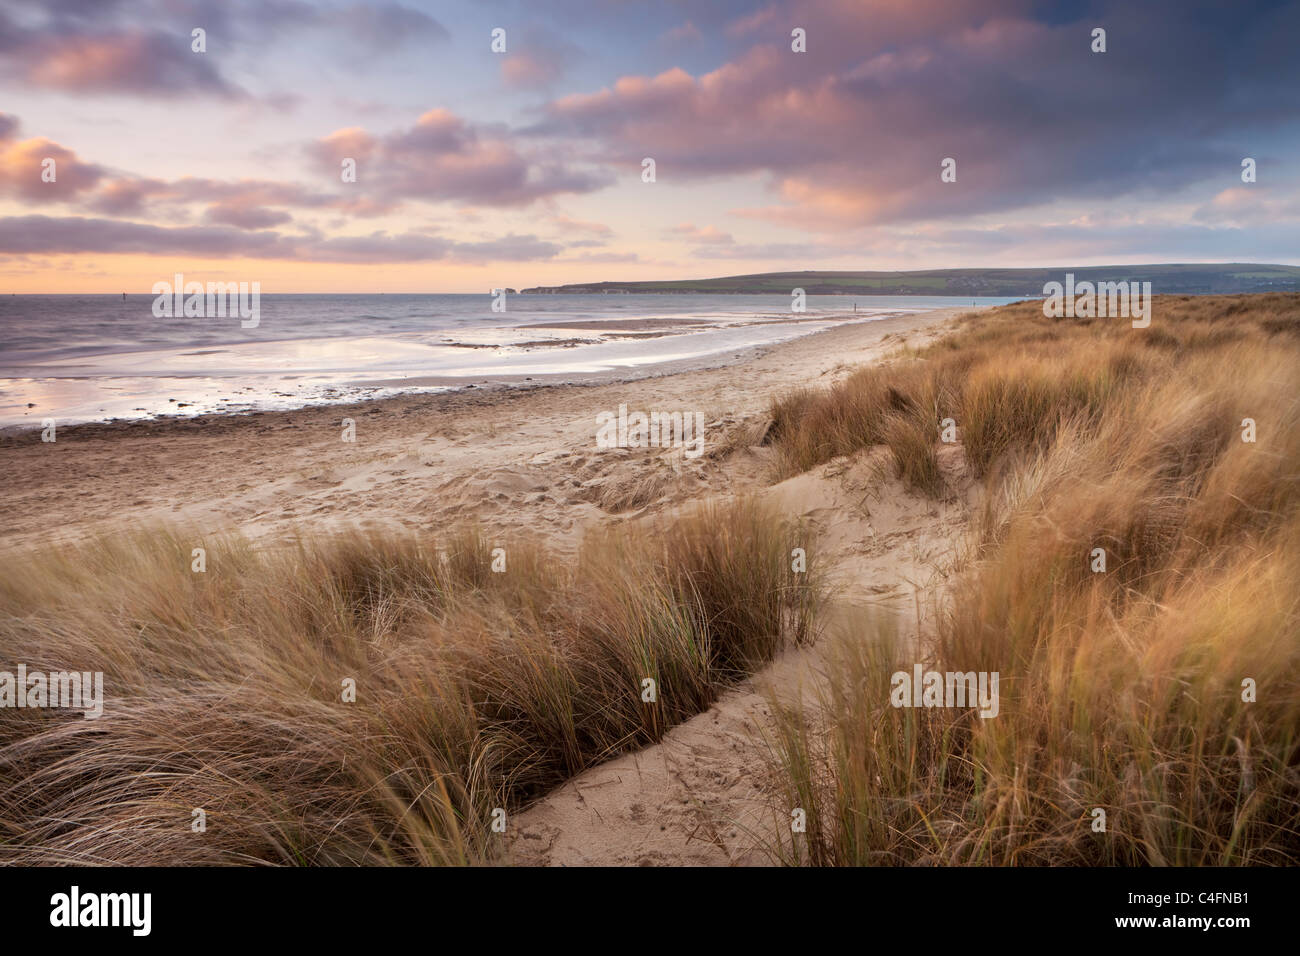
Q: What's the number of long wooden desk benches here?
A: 0